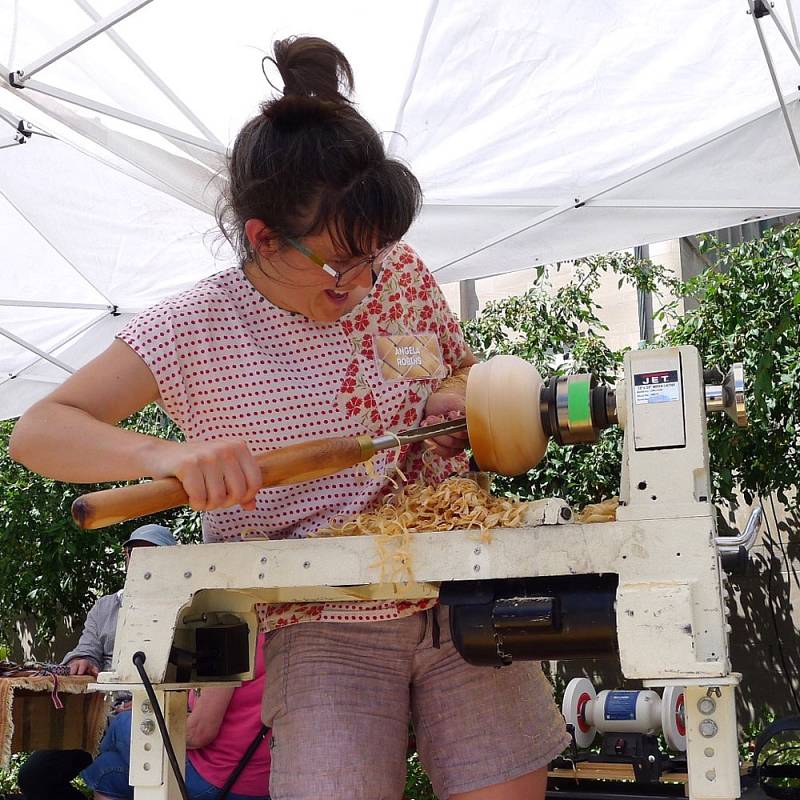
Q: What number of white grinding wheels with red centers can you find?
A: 2